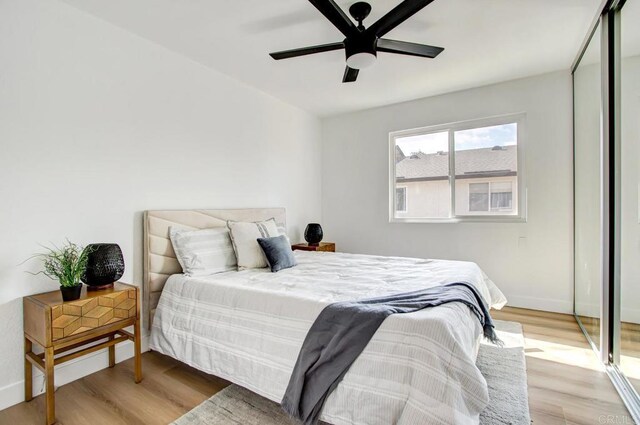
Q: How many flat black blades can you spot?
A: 5